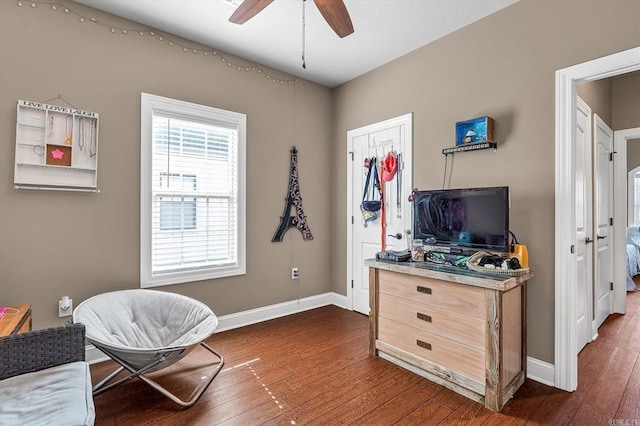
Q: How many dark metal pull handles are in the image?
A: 3